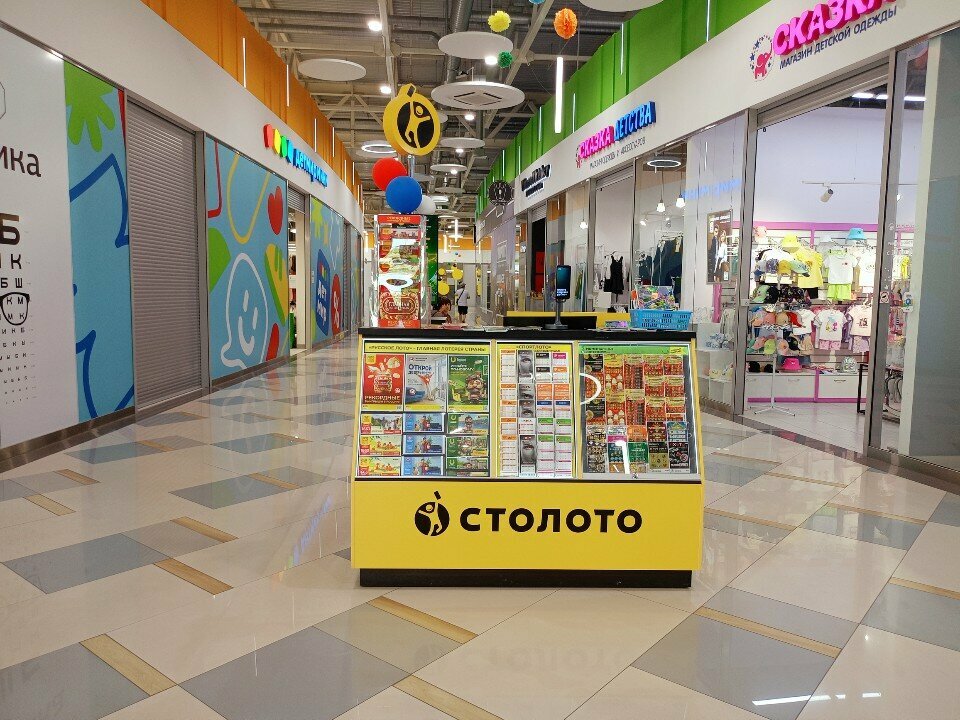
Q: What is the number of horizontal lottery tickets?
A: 9